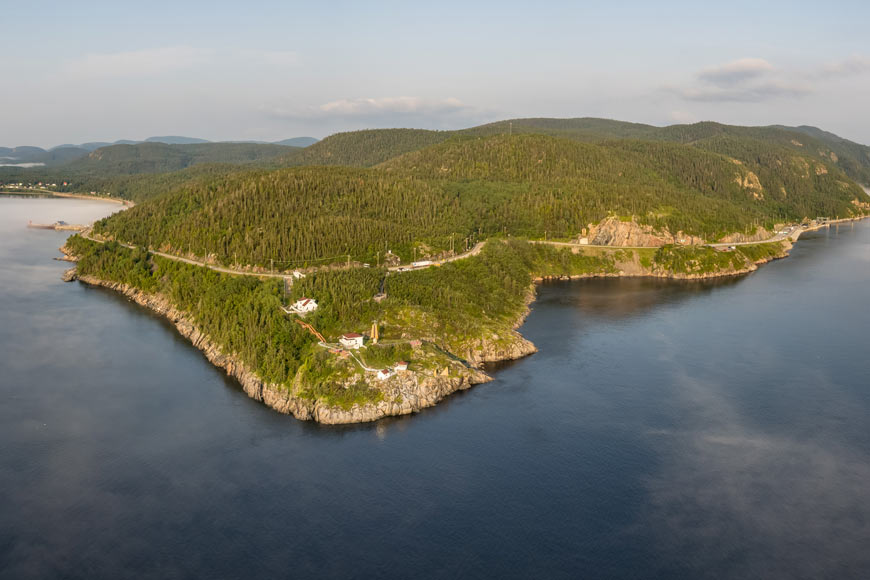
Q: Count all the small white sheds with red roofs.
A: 2